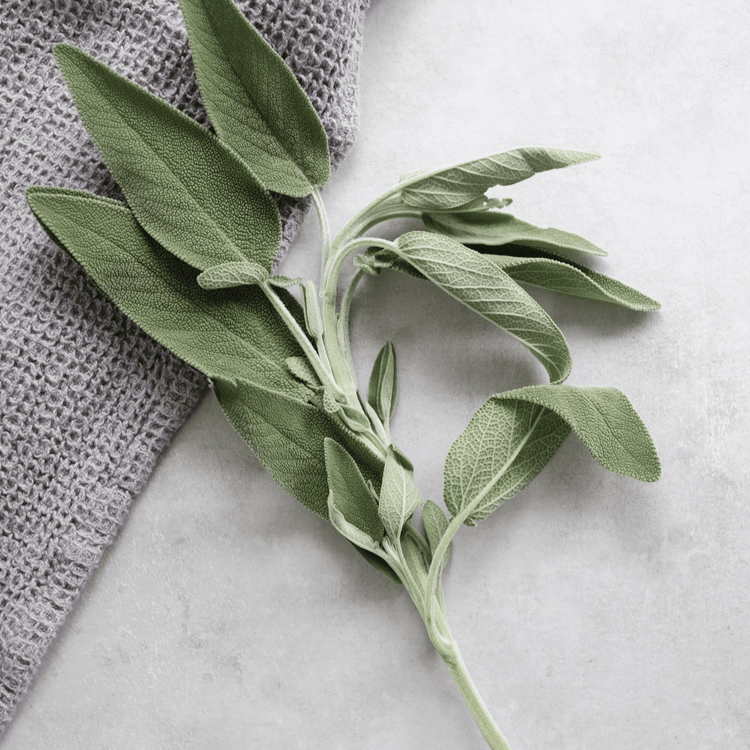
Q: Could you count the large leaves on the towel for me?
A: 3